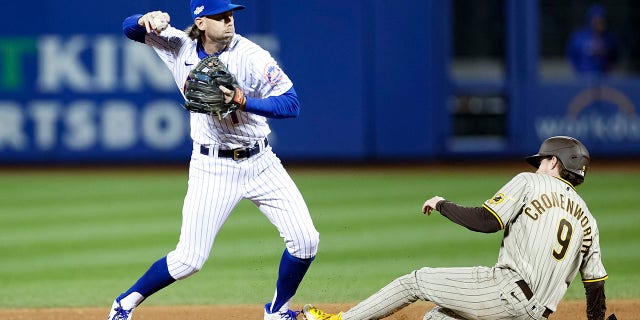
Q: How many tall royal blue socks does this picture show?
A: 2